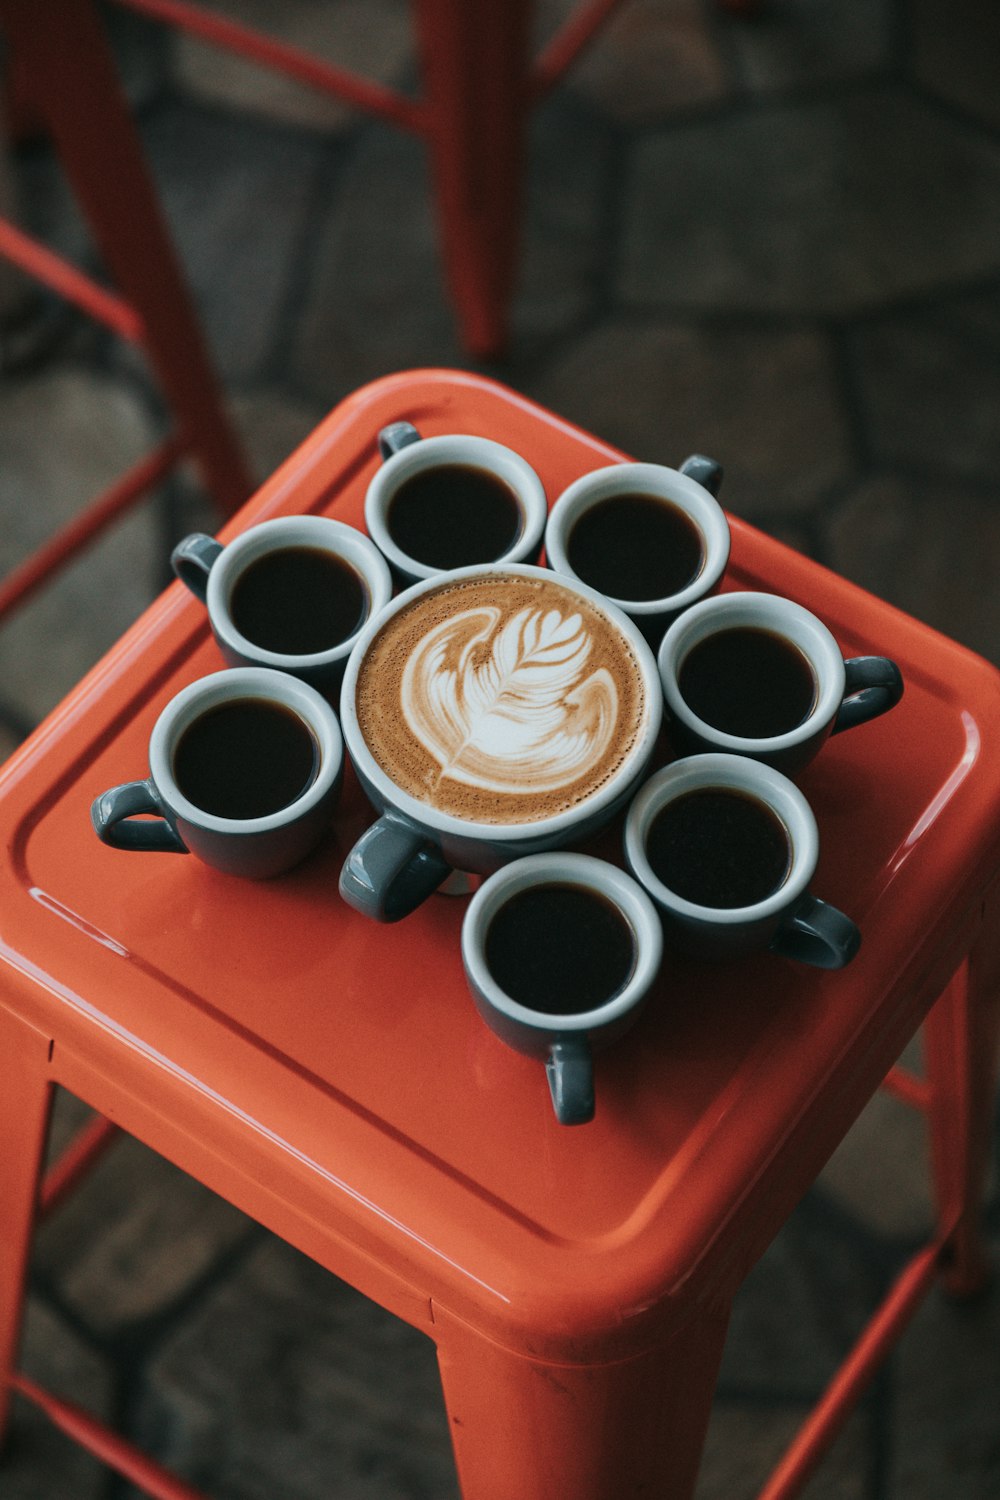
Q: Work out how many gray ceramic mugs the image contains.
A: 8